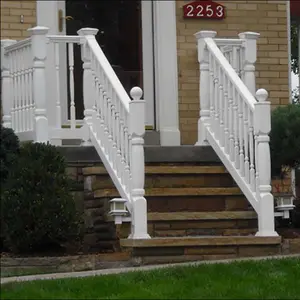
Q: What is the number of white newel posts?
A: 7